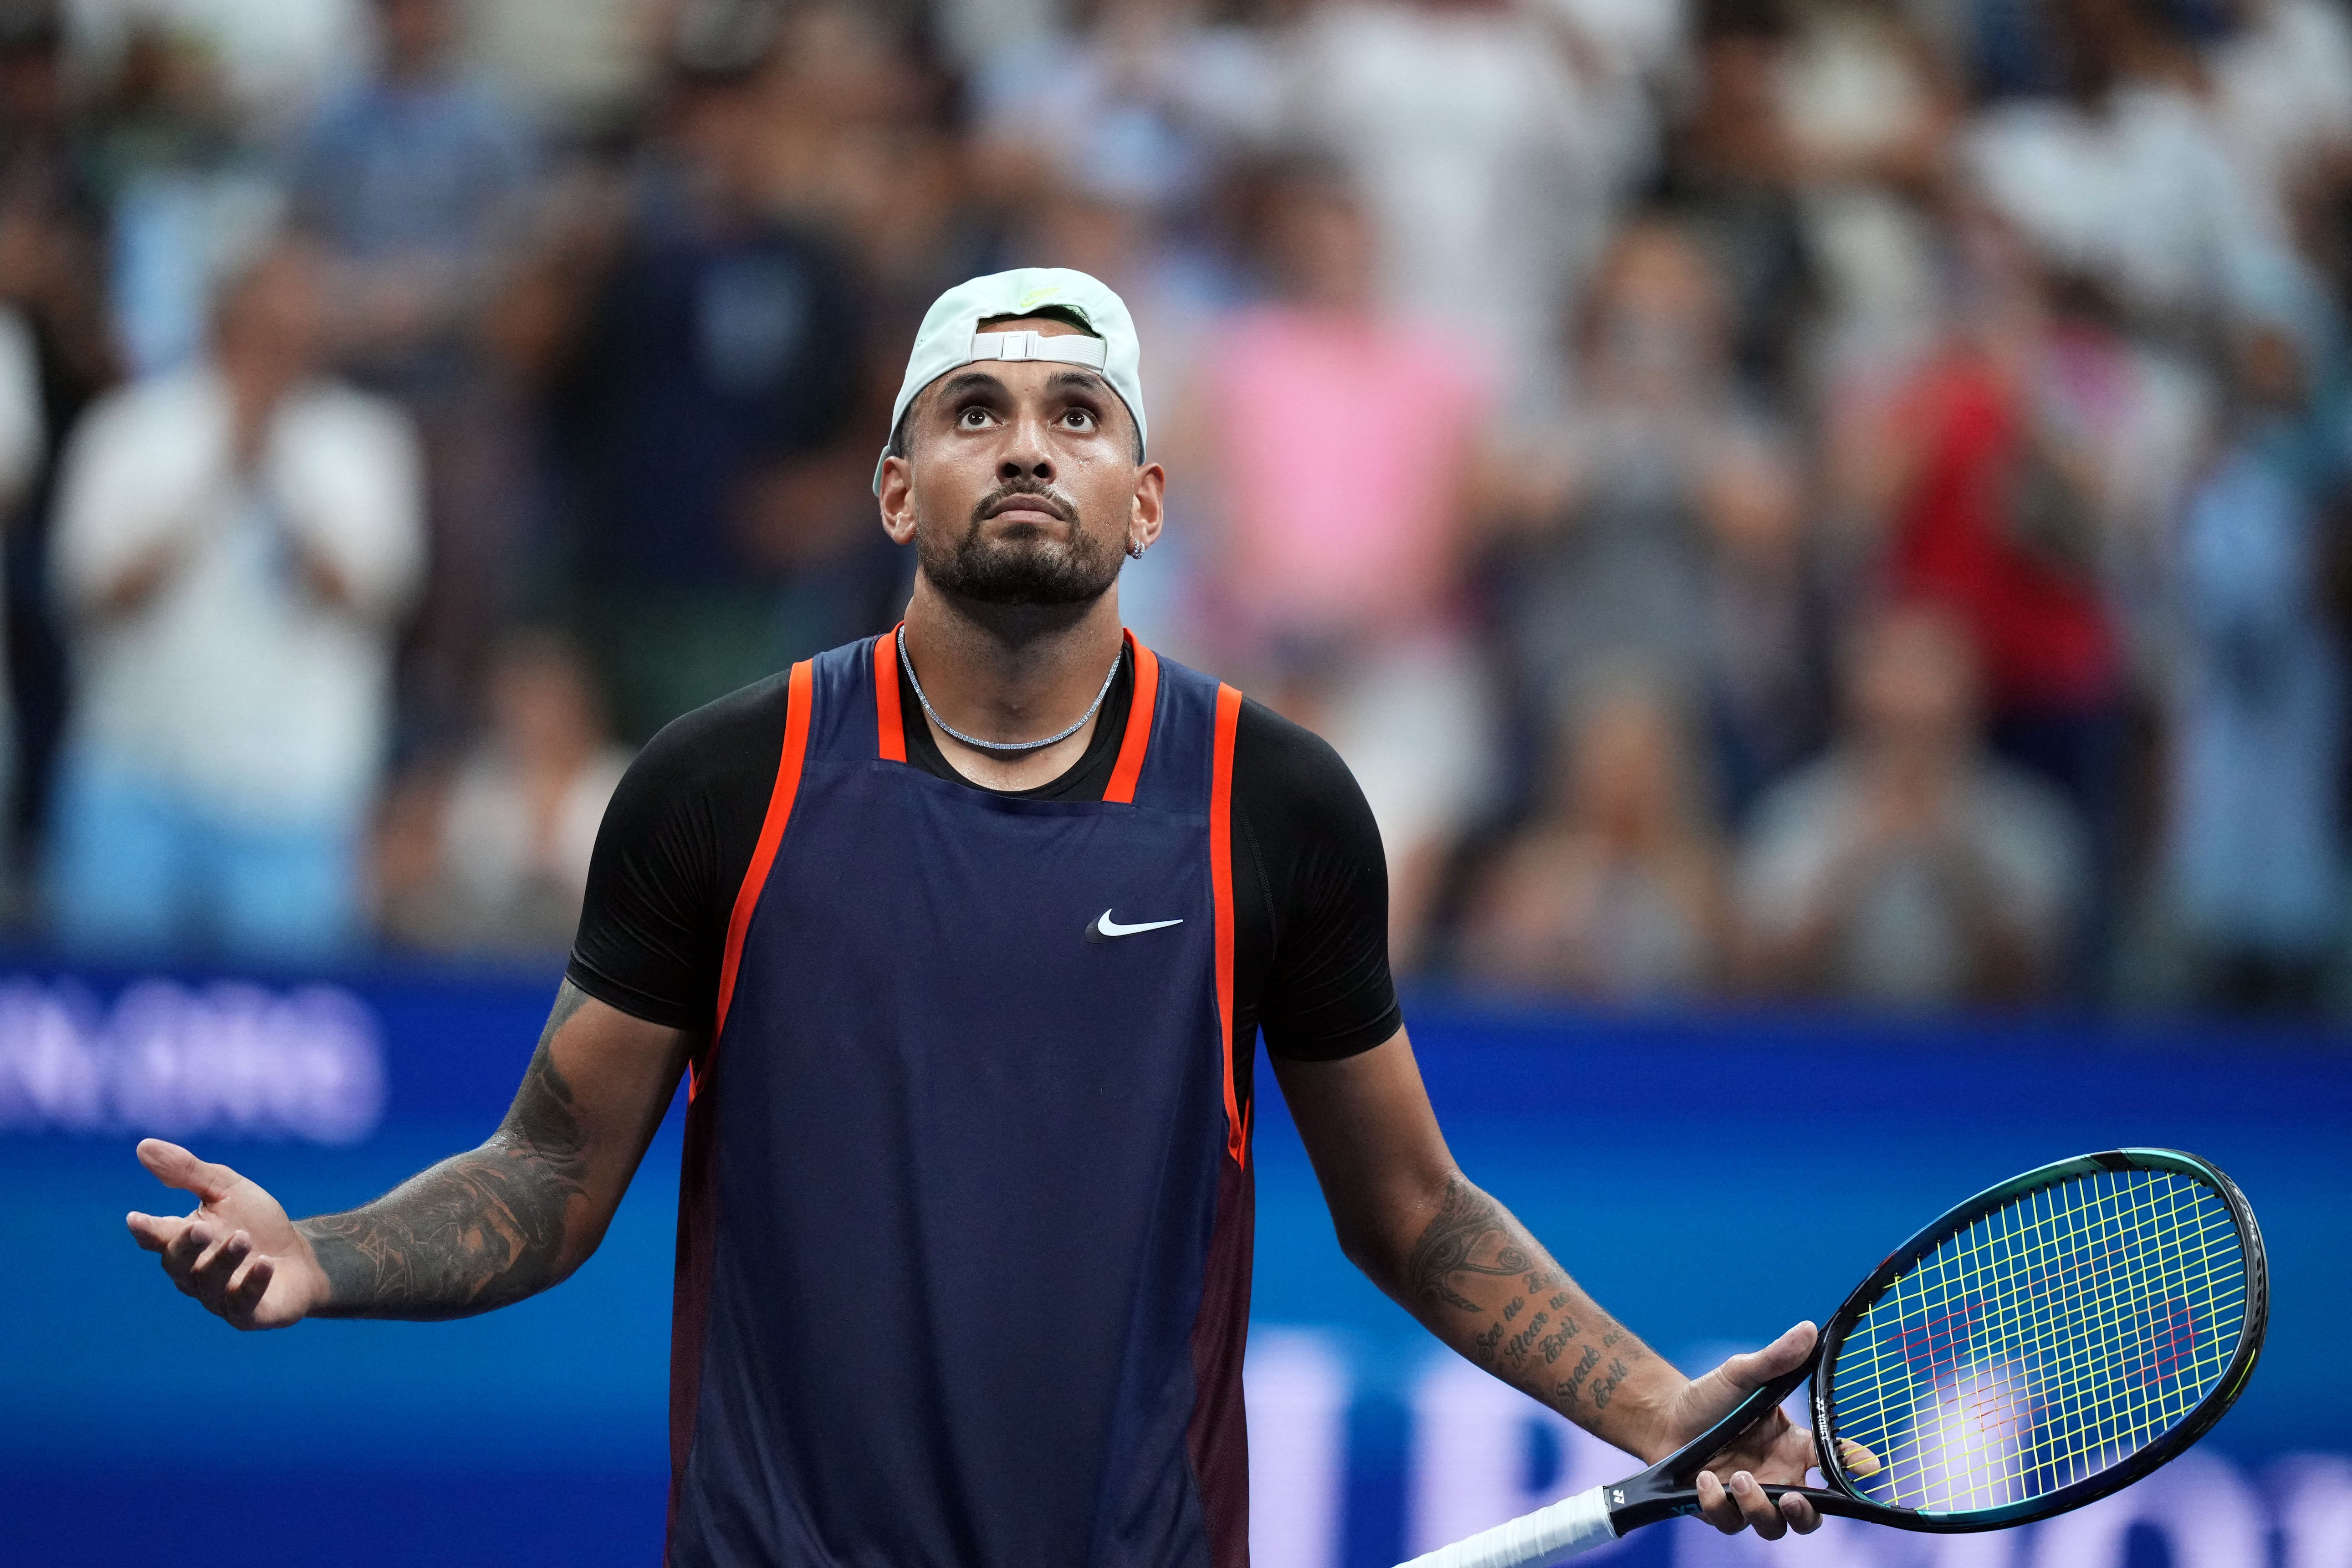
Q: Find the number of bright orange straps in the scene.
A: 4